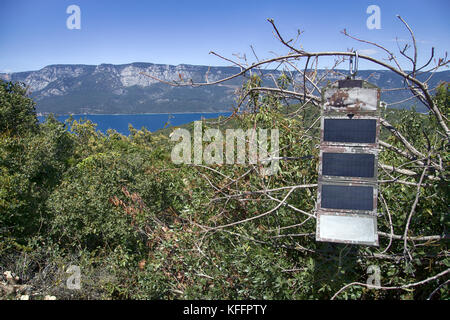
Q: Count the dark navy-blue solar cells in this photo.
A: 3